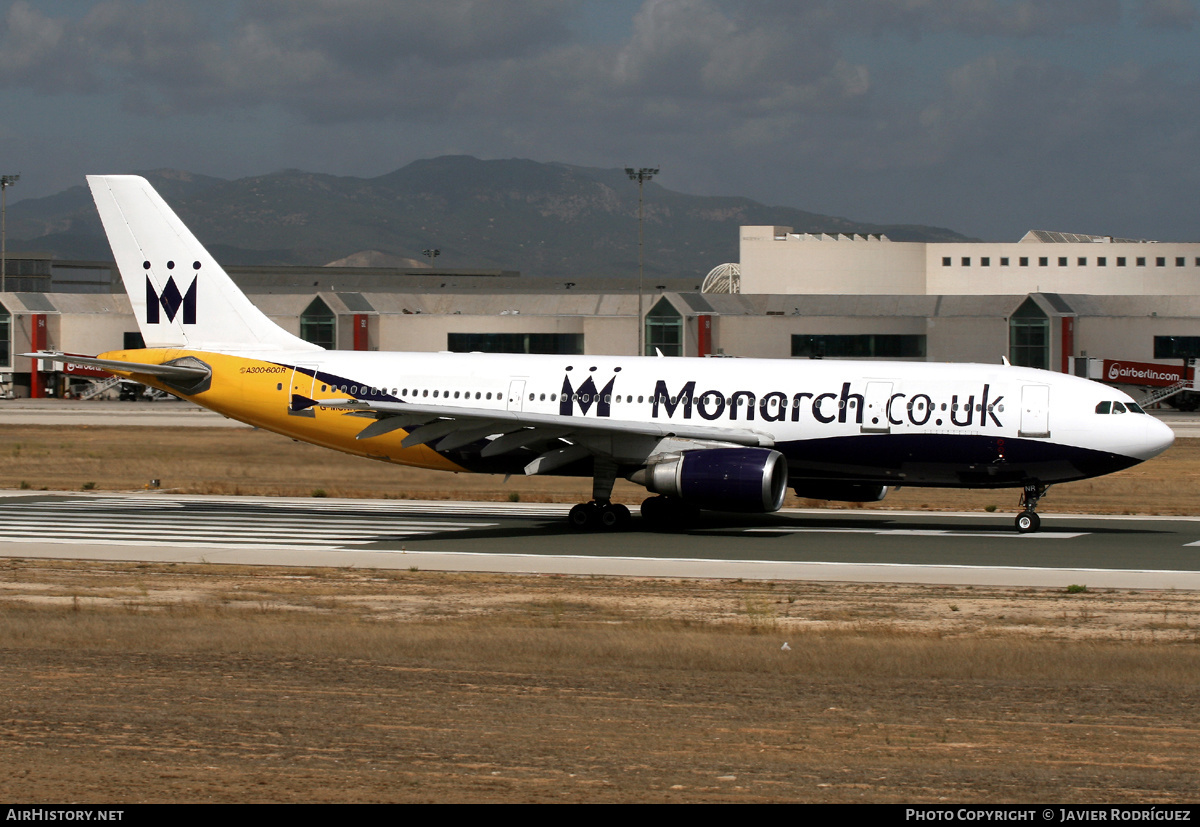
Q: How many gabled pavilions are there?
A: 4